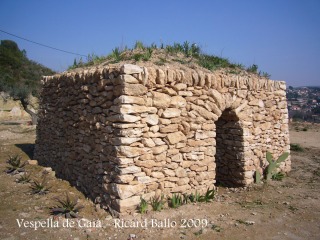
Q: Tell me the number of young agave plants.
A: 4